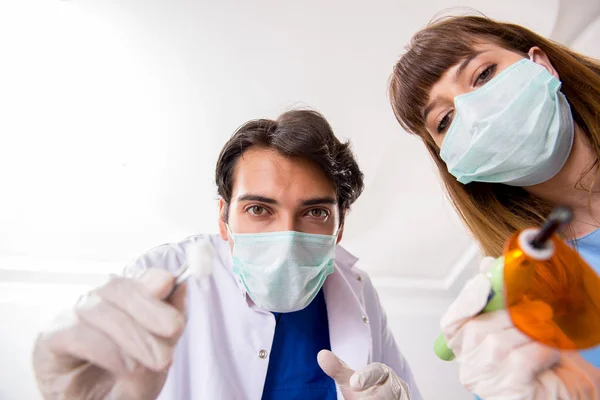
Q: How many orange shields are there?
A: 1